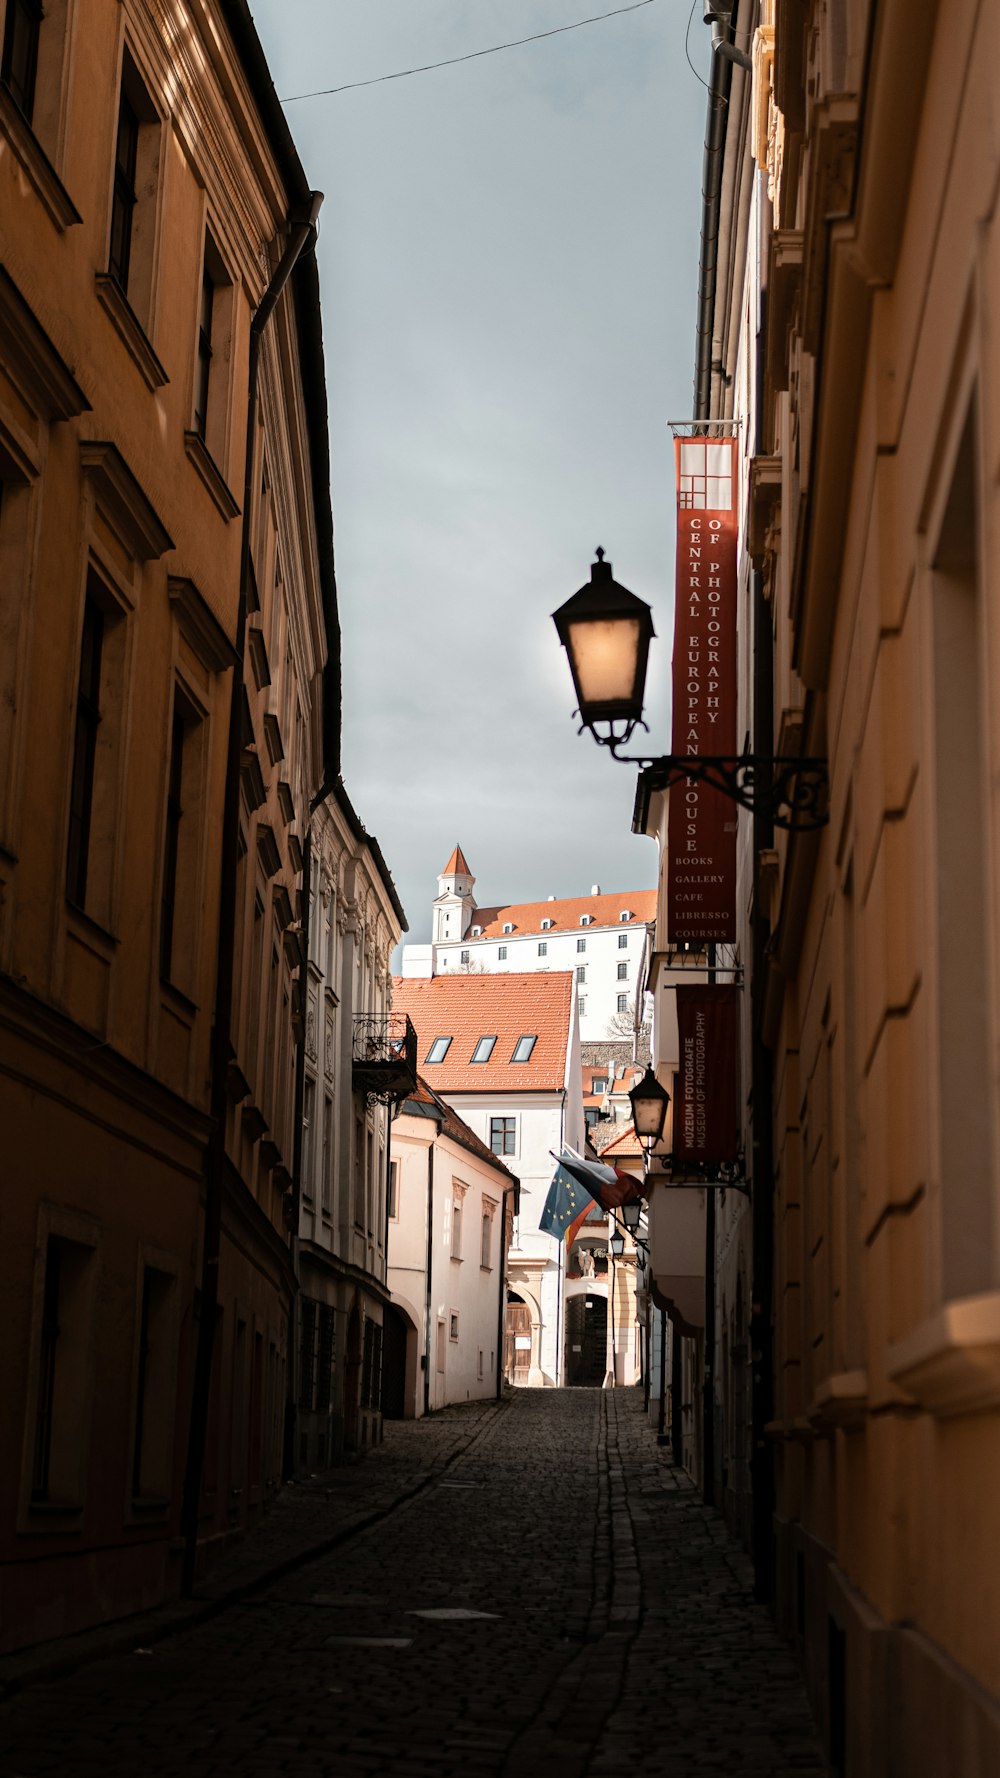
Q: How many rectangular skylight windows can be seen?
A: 3